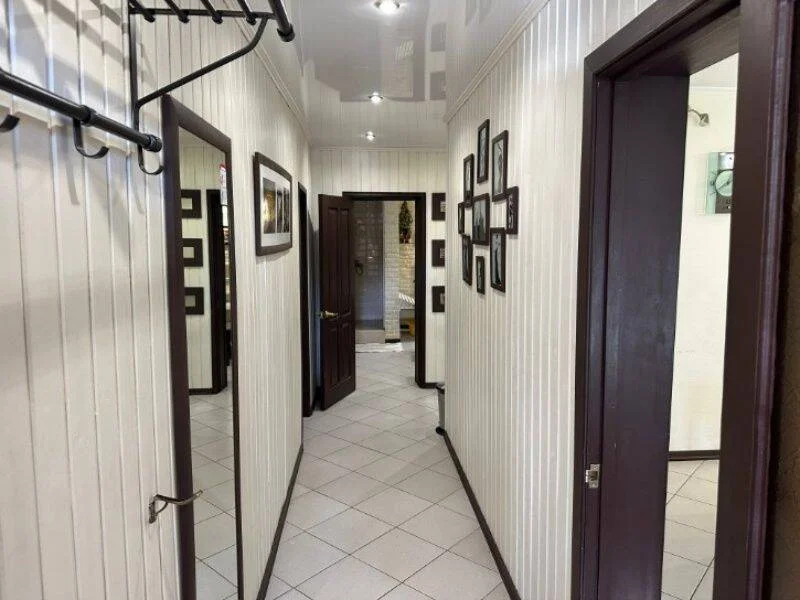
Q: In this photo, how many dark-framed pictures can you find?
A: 13